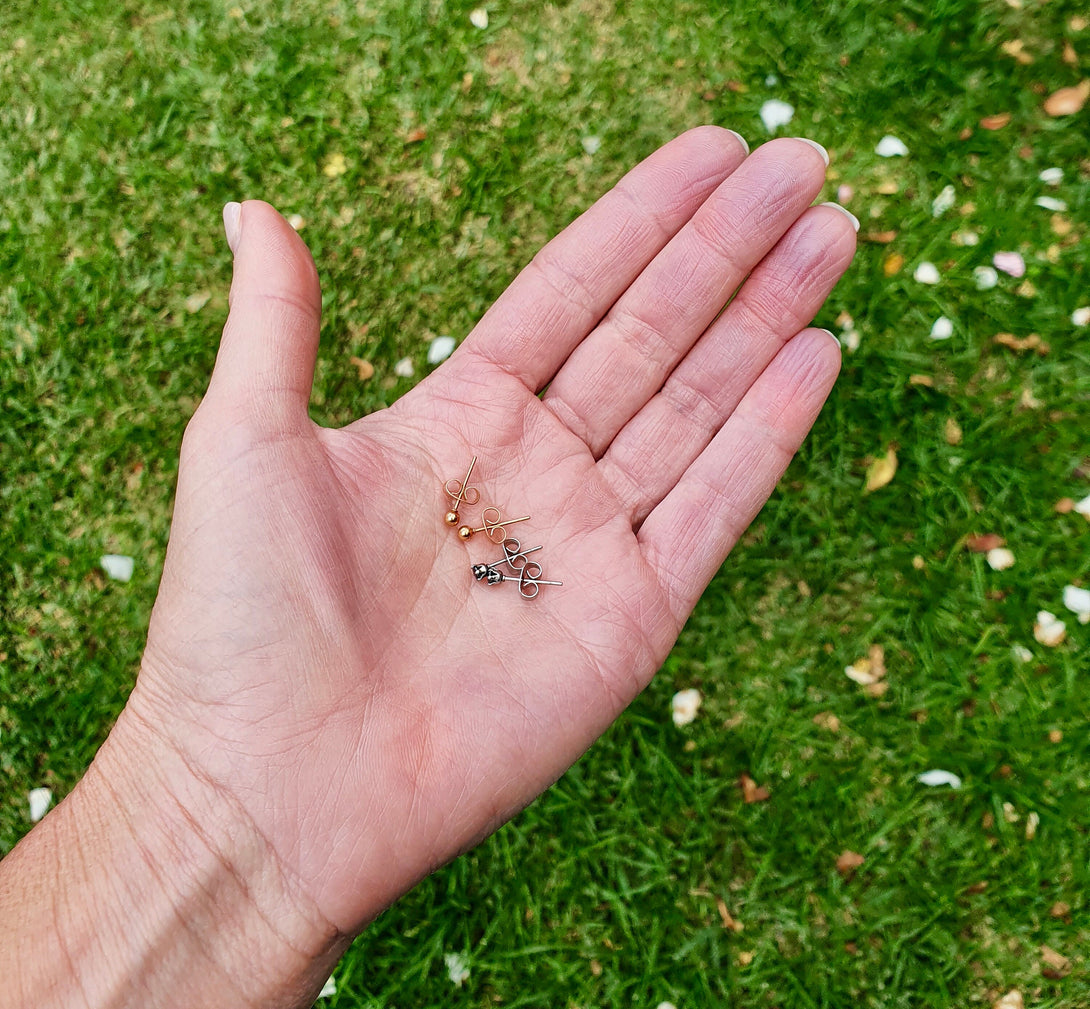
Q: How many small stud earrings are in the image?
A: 4